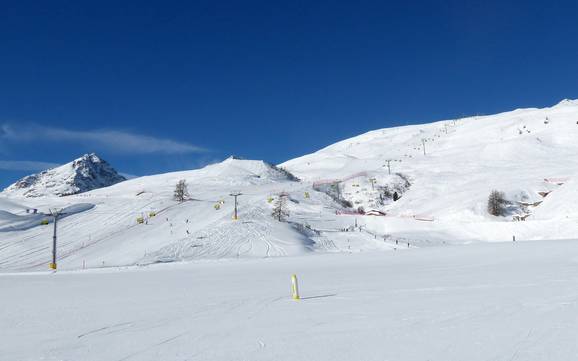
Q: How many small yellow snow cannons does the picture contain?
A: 1